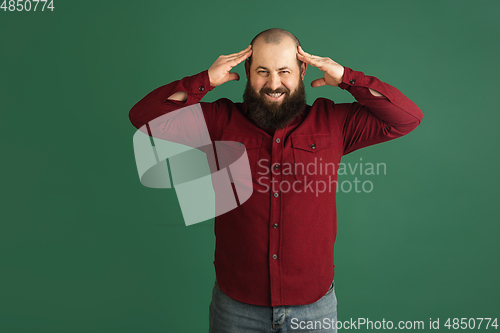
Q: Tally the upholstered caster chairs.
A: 0